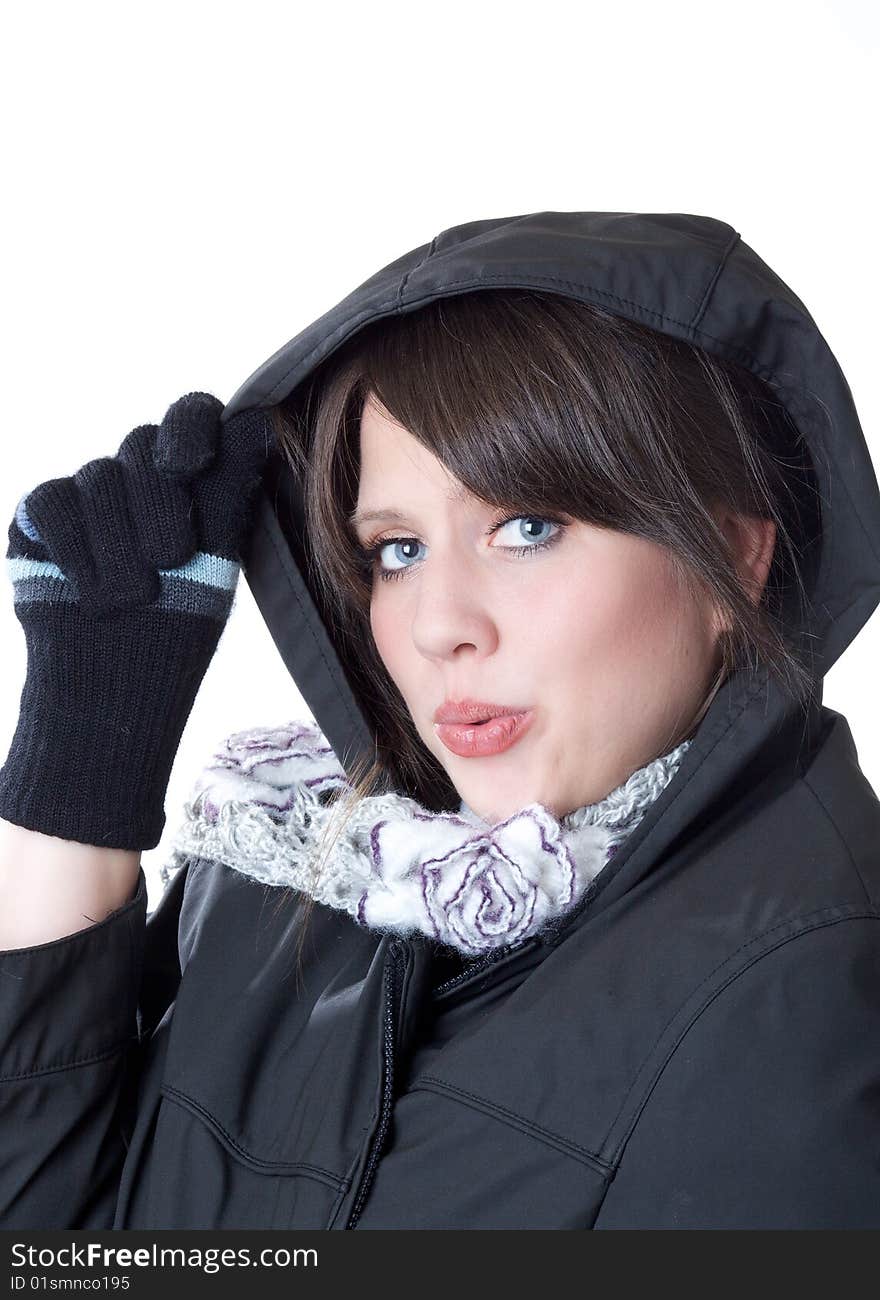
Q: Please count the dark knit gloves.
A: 1